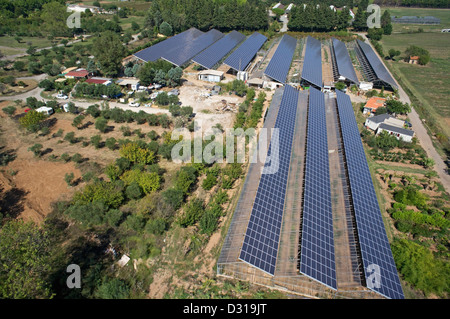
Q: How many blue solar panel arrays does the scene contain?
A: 11